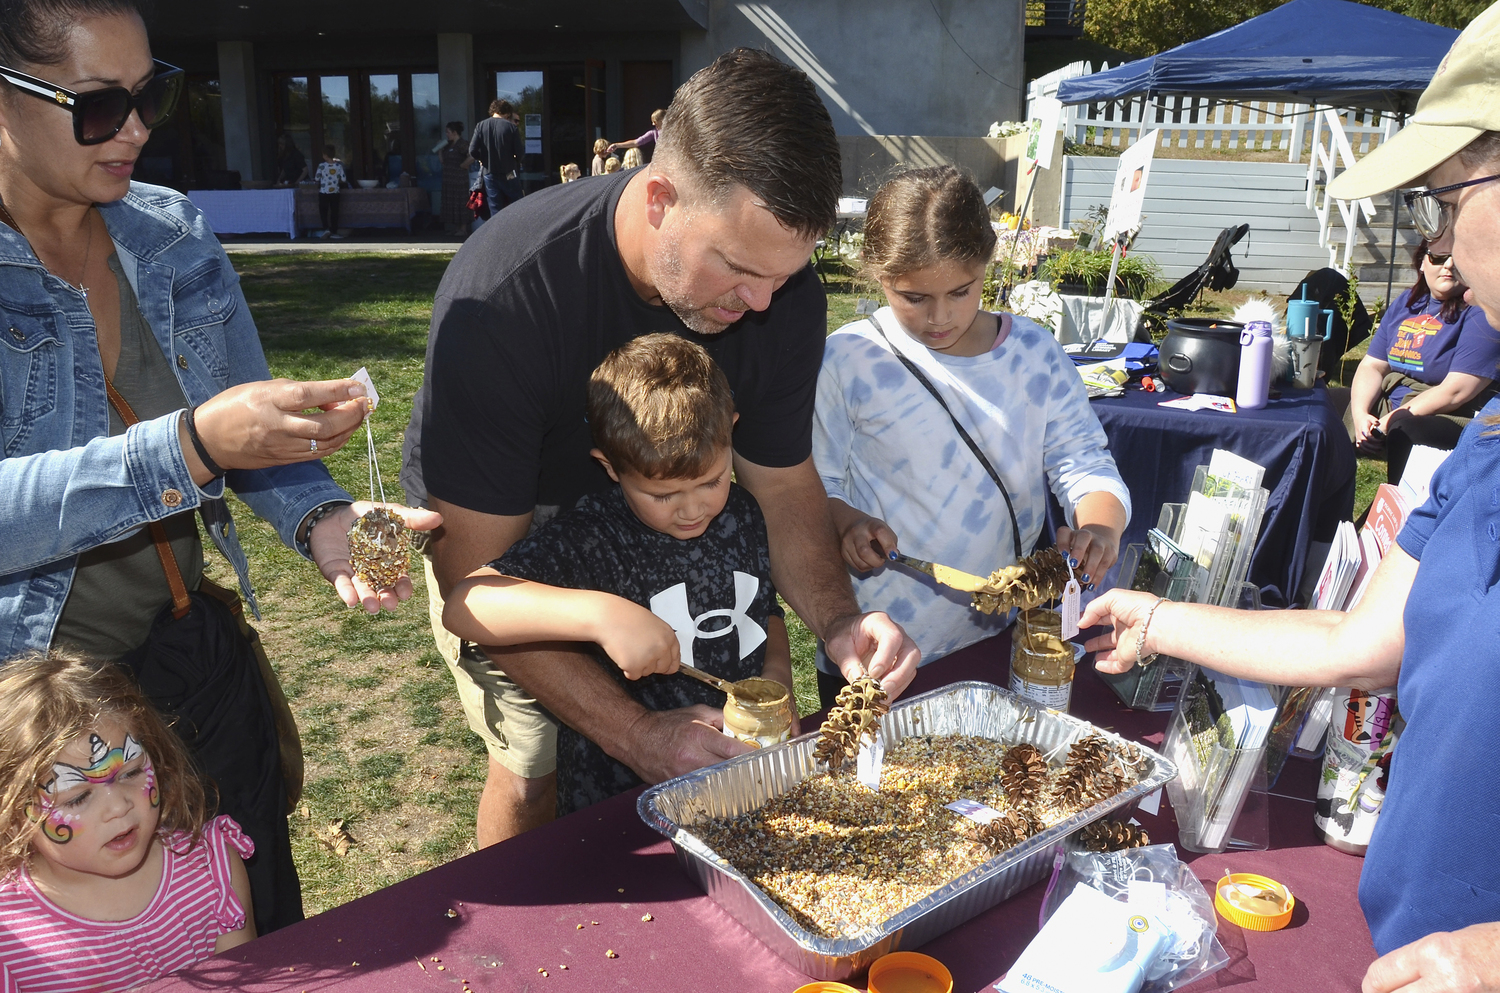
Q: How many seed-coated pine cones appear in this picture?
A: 1